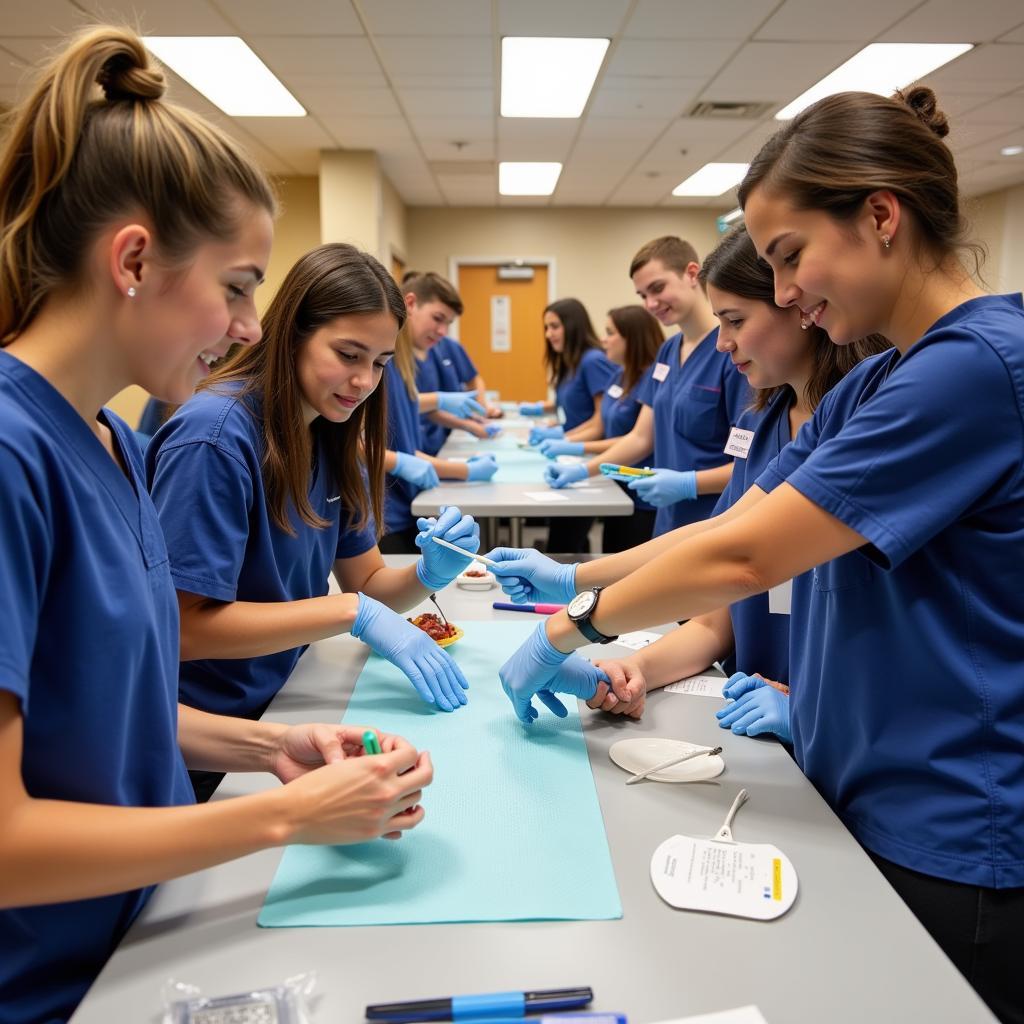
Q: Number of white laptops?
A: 0